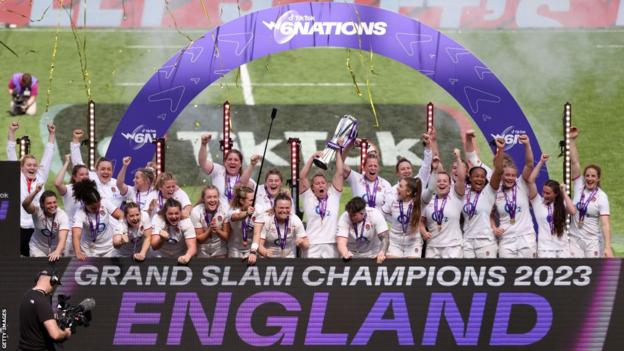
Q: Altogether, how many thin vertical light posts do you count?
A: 8